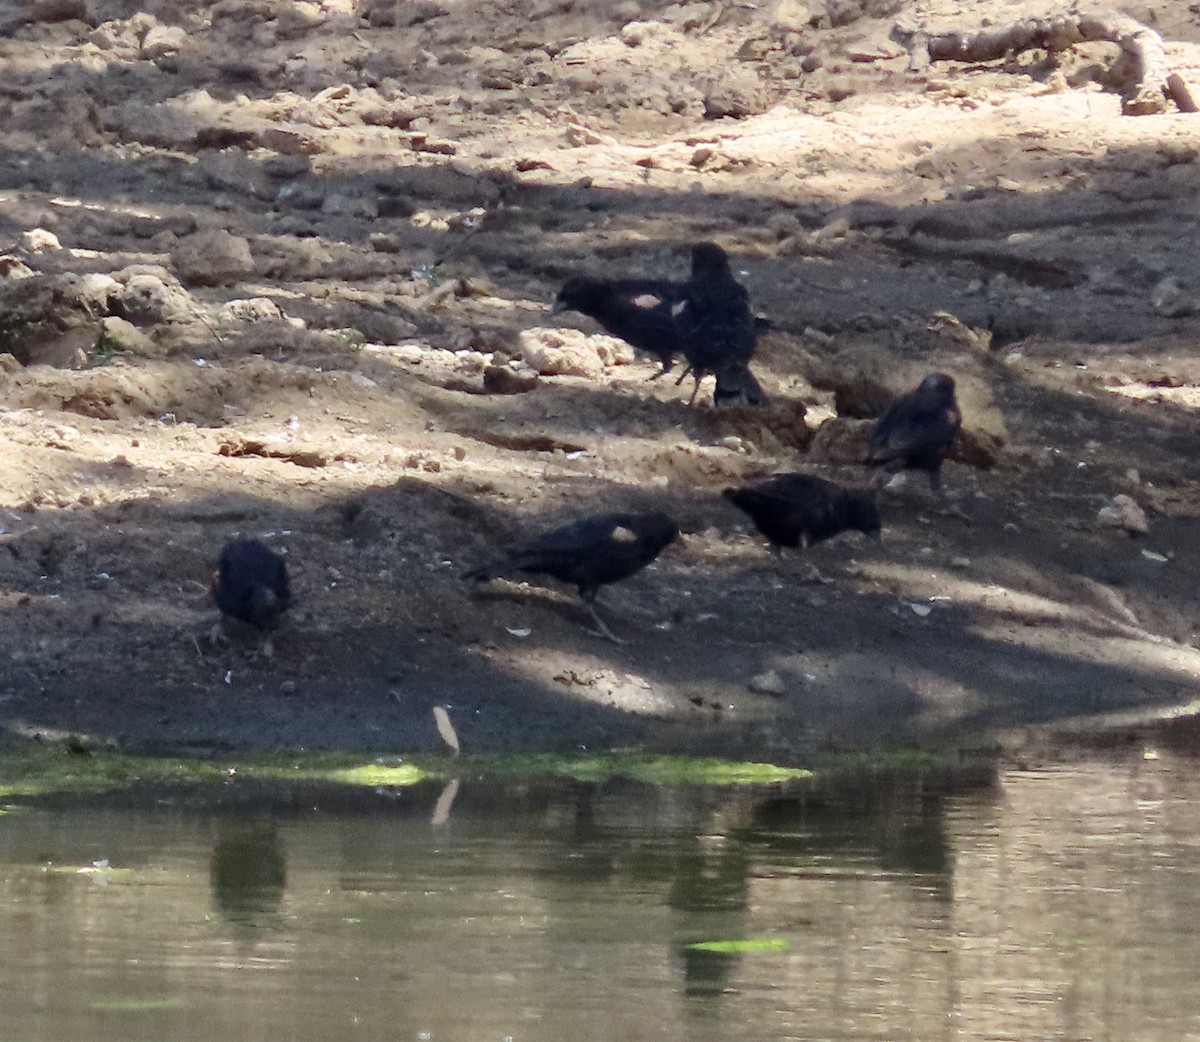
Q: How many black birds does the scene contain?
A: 6